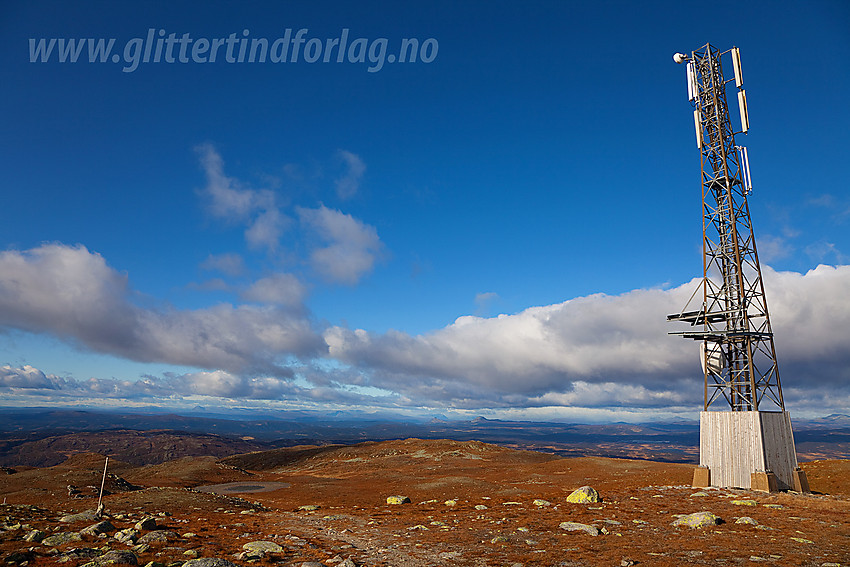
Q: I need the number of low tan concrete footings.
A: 3